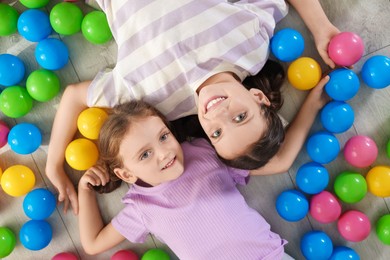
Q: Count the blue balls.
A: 15